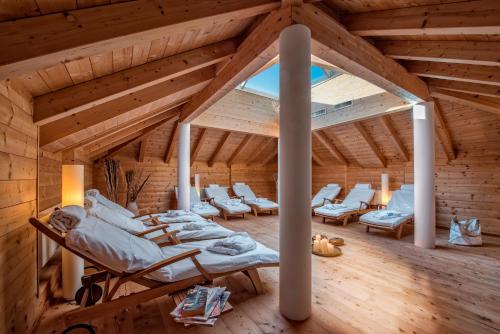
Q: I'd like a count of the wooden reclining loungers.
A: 9